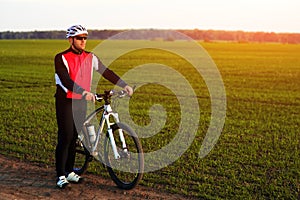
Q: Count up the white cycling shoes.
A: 2